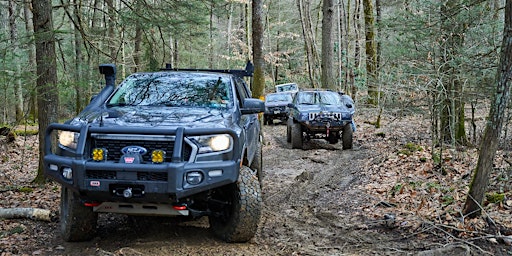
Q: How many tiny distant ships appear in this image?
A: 0